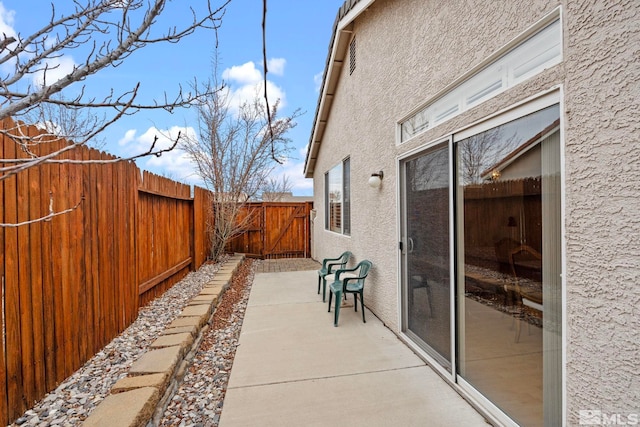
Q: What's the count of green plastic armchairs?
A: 2